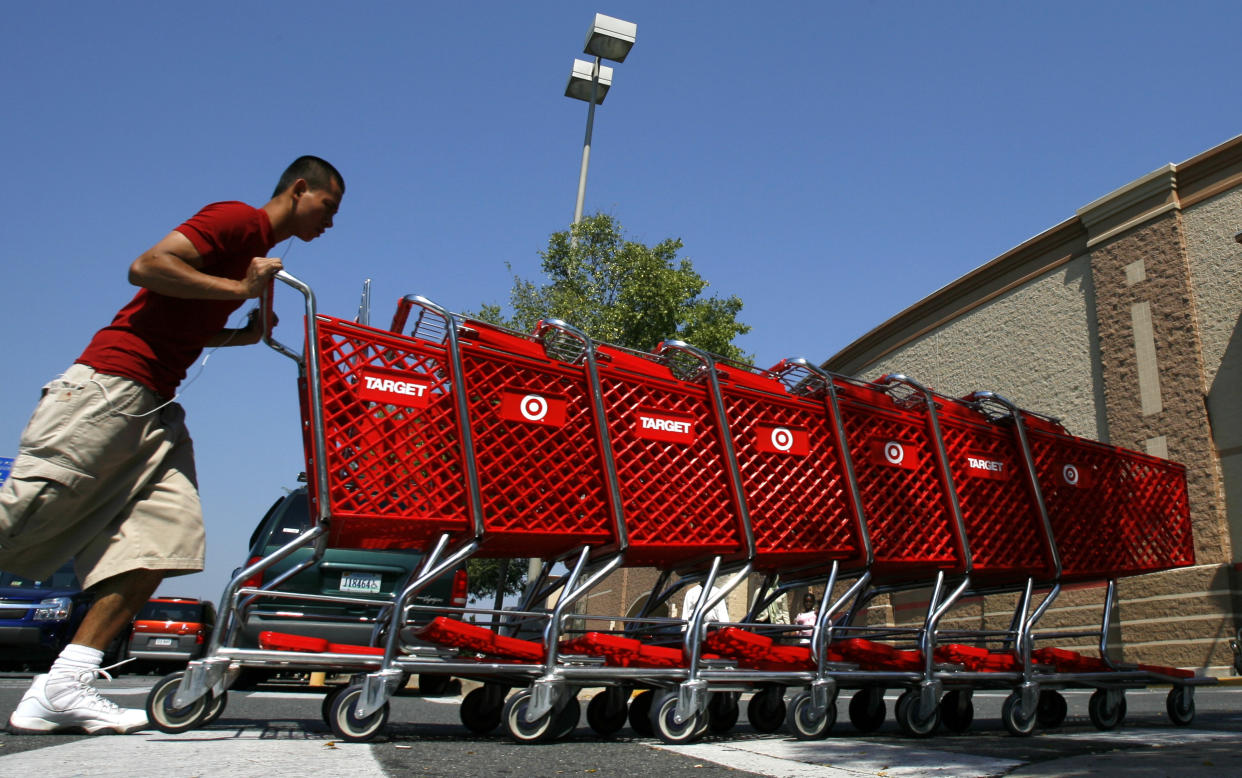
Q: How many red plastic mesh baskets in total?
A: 7